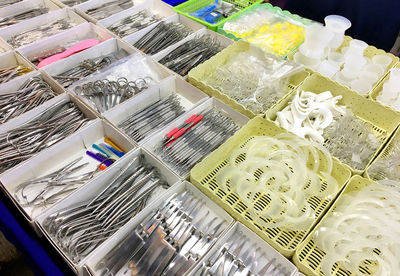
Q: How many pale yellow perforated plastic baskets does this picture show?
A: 7